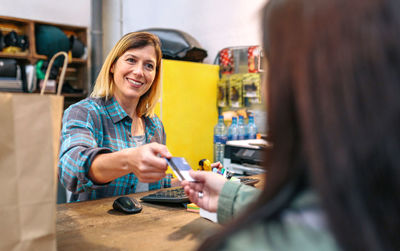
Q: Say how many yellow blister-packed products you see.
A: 3